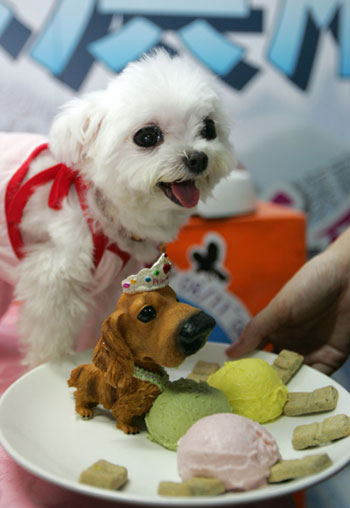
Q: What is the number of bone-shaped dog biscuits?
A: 7